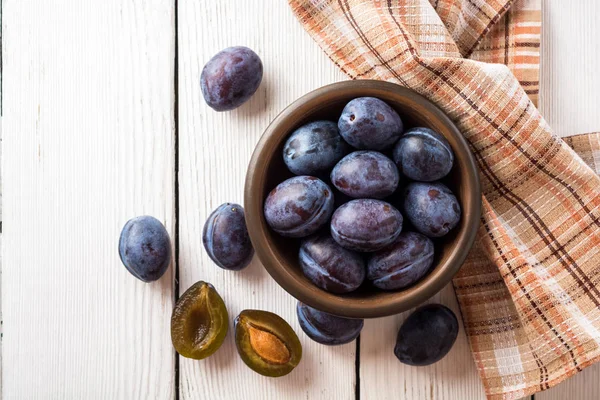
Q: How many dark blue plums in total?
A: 14